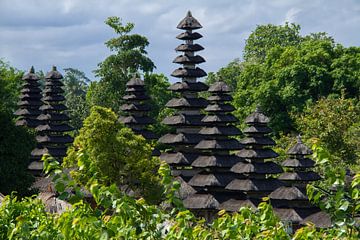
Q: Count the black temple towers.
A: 7